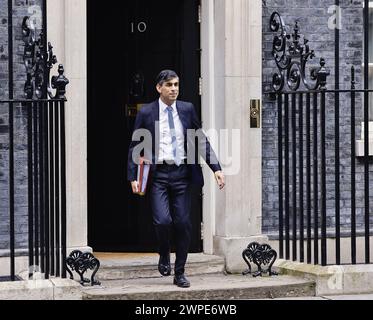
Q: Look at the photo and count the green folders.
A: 0